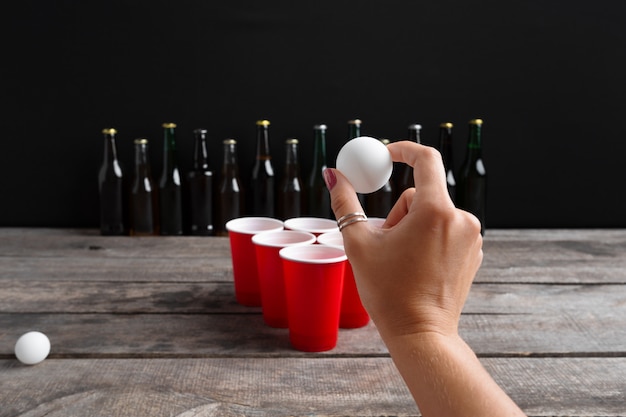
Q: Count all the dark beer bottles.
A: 13